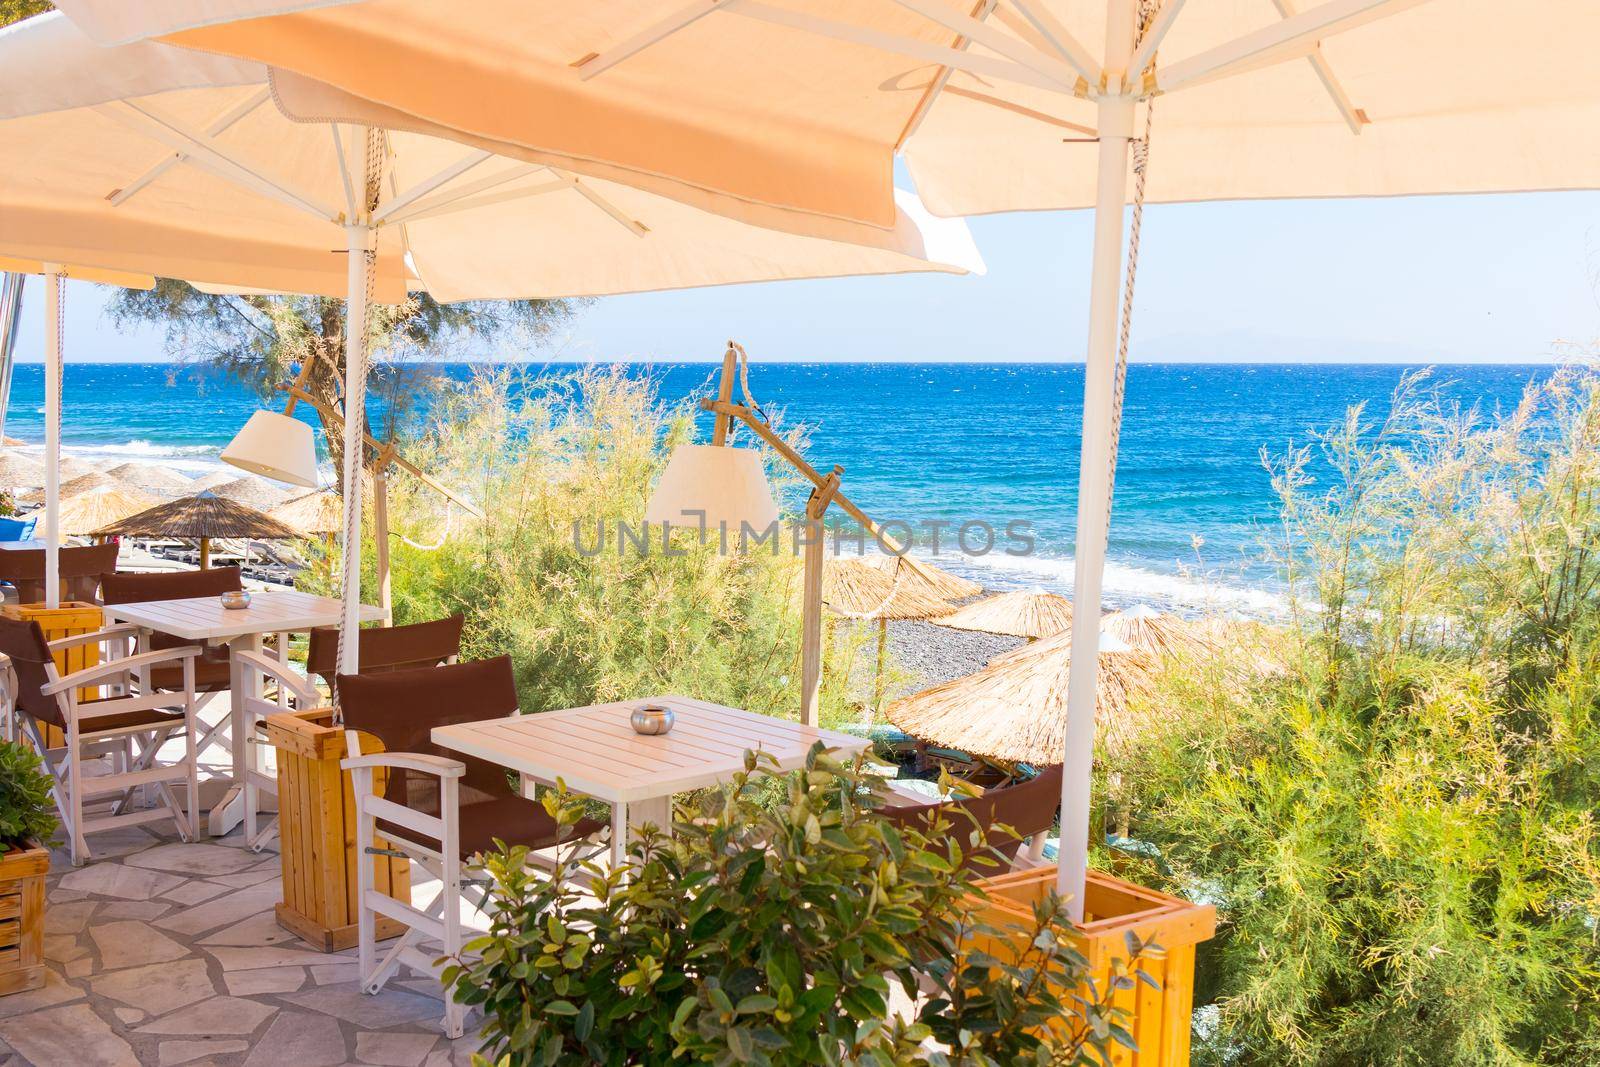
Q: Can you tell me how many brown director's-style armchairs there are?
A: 6